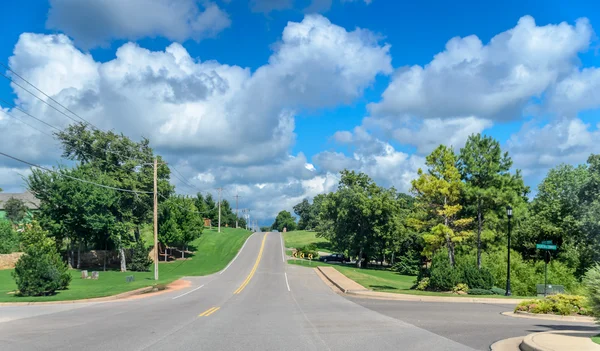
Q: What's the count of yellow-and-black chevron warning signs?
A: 3